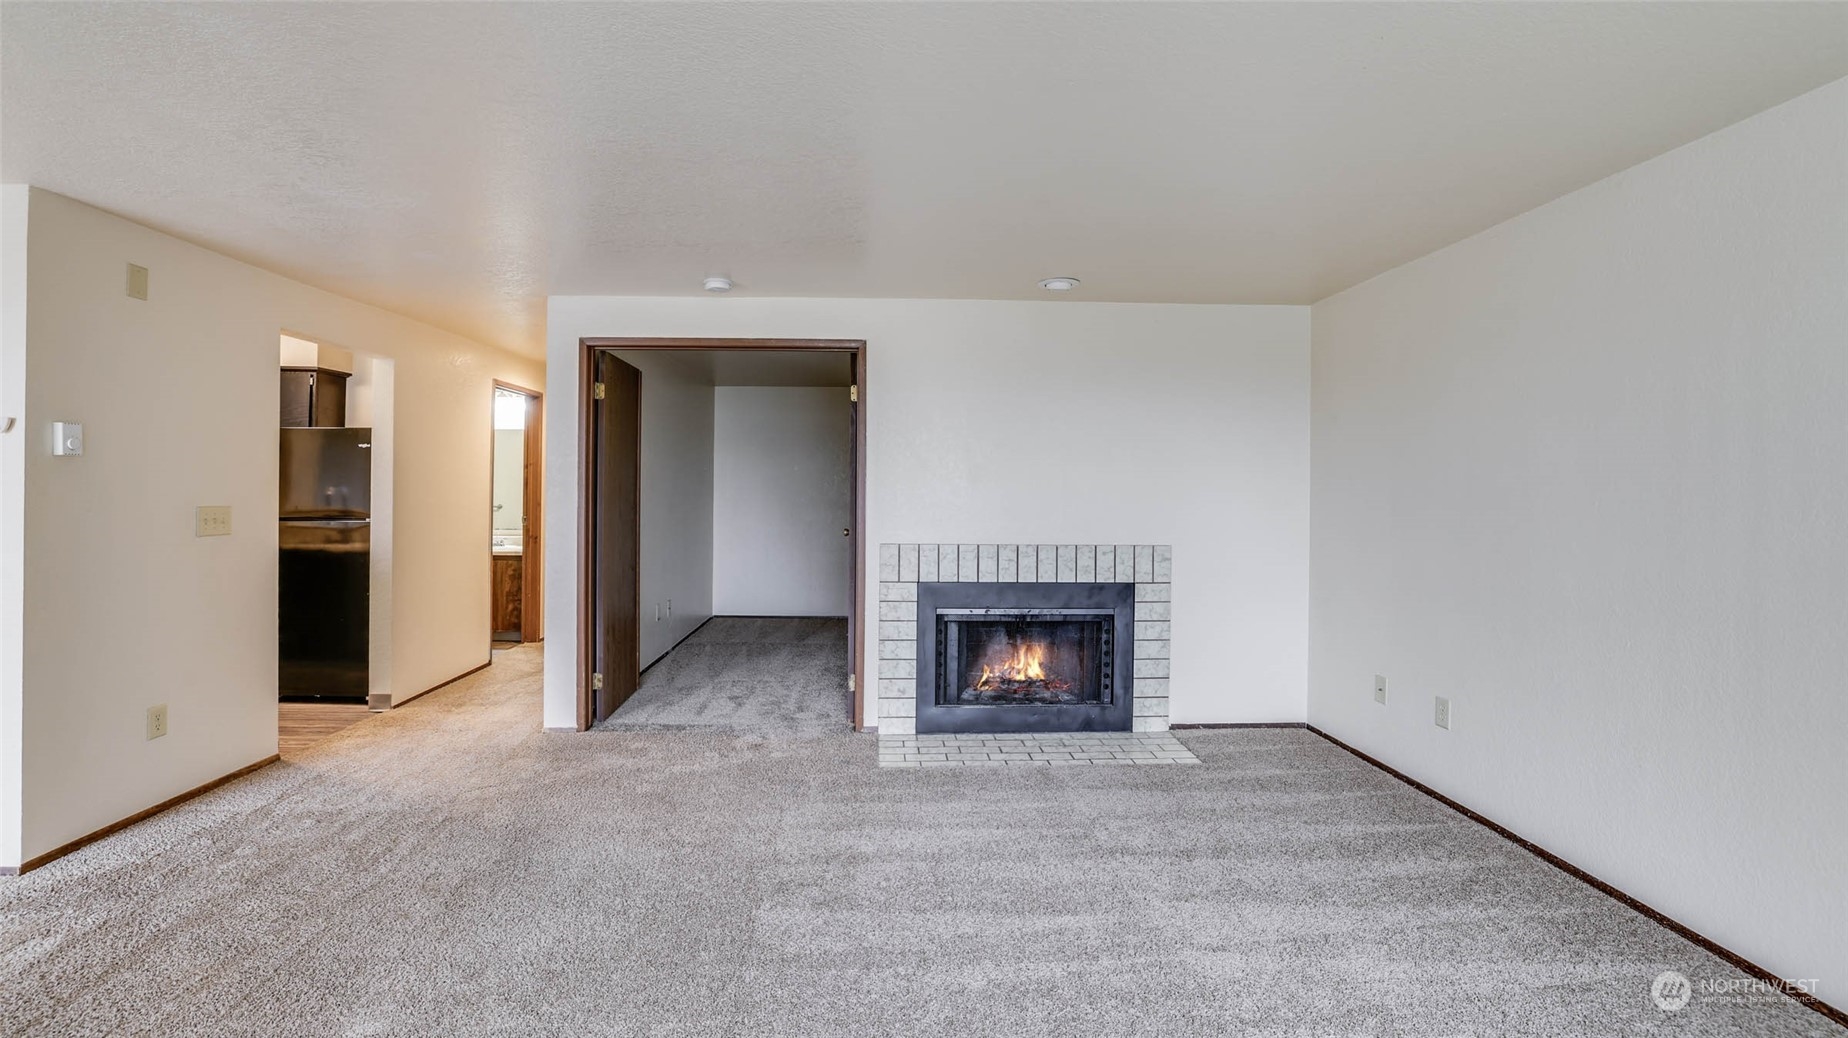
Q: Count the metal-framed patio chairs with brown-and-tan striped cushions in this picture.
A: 0